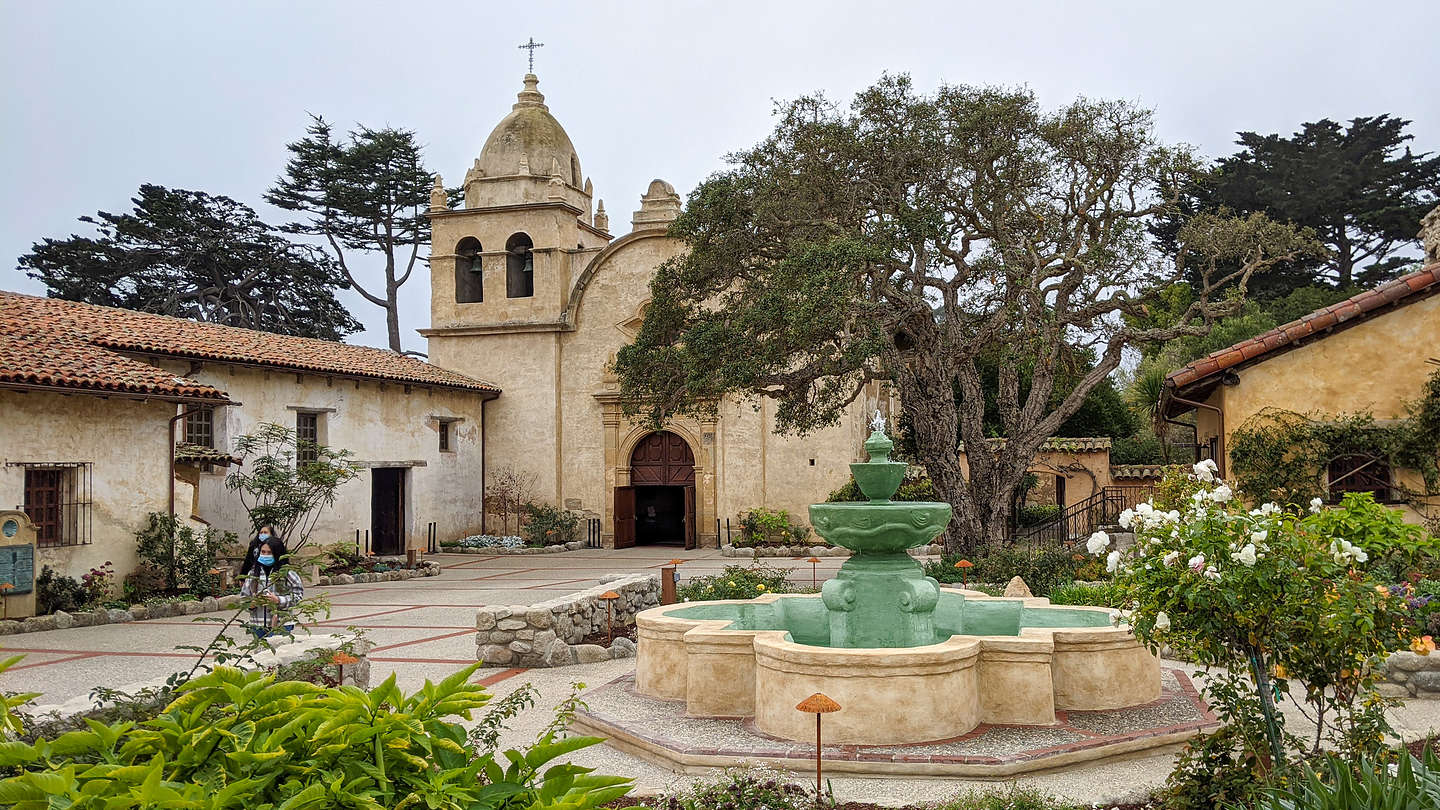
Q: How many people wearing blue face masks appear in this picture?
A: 2